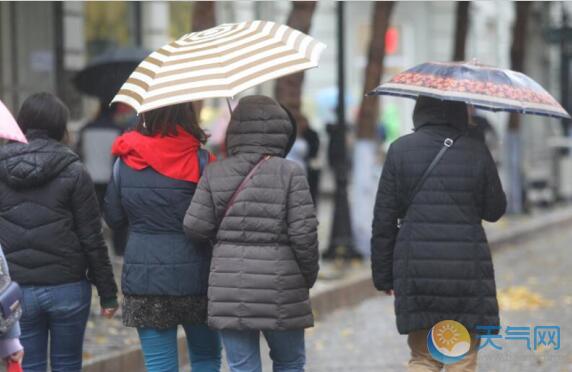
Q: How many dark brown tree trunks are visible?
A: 5